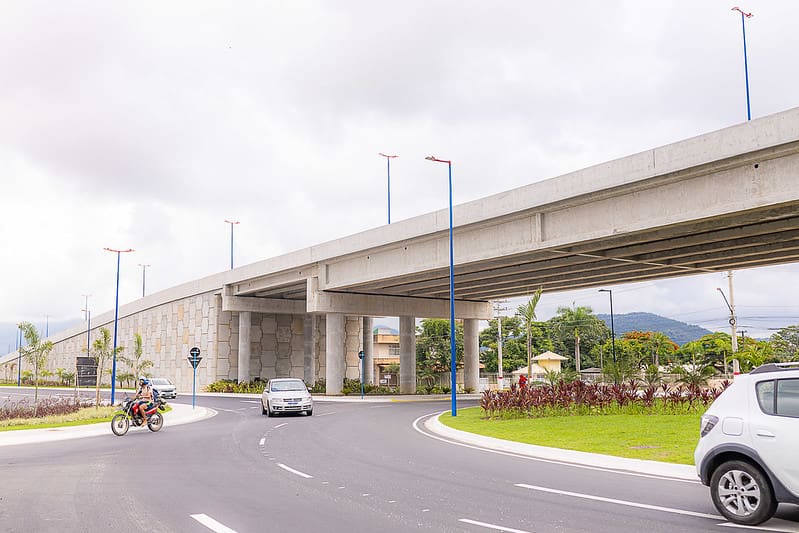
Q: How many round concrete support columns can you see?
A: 6